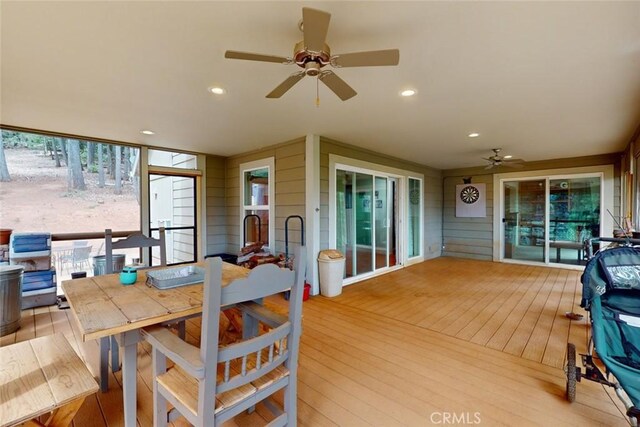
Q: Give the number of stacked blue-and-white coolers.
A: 2